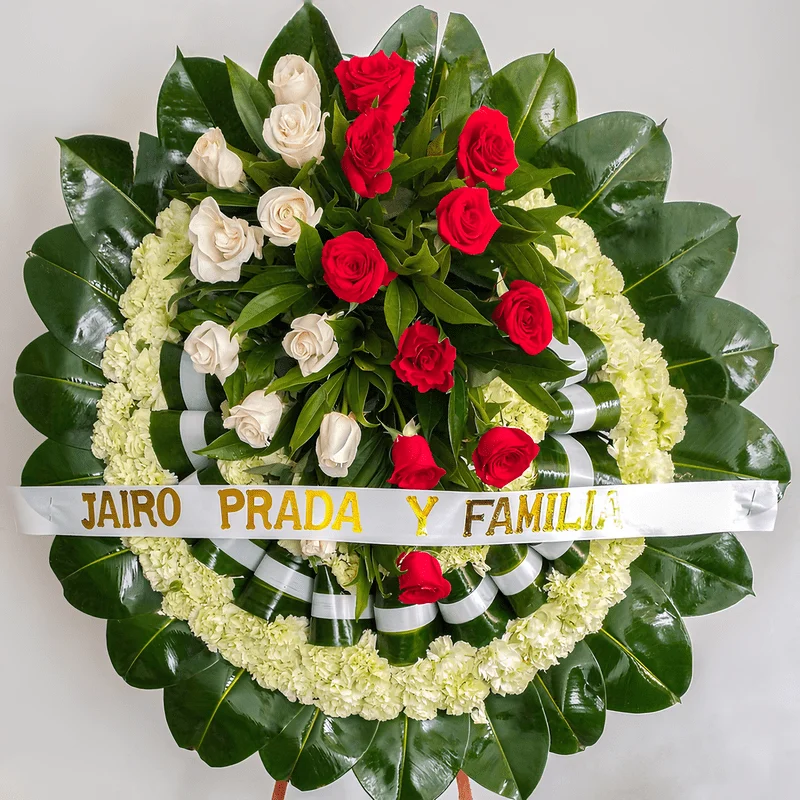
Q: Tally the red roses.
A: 10